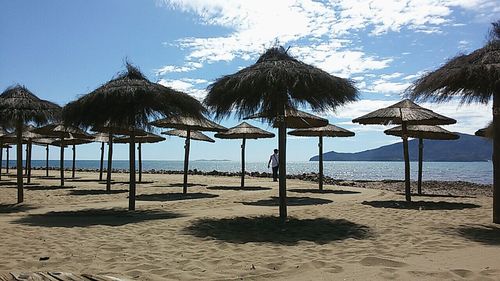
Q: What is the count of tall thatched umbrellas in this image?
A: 4